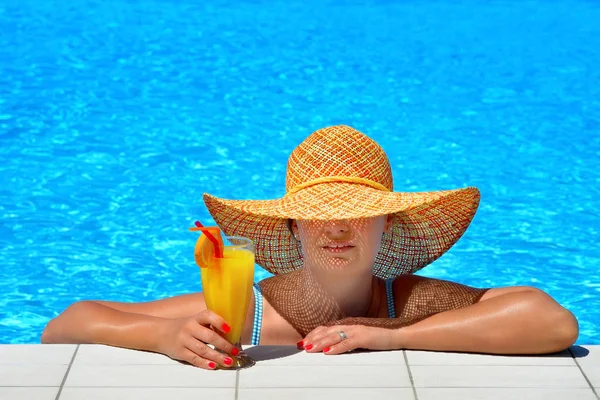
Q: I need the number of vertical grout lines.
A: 4